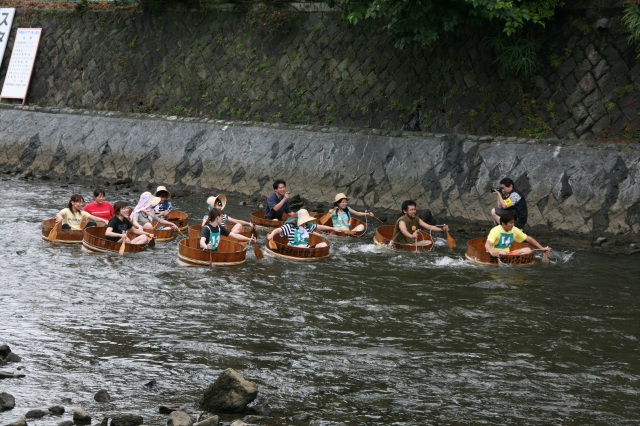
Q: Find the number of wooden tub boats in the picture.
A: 12